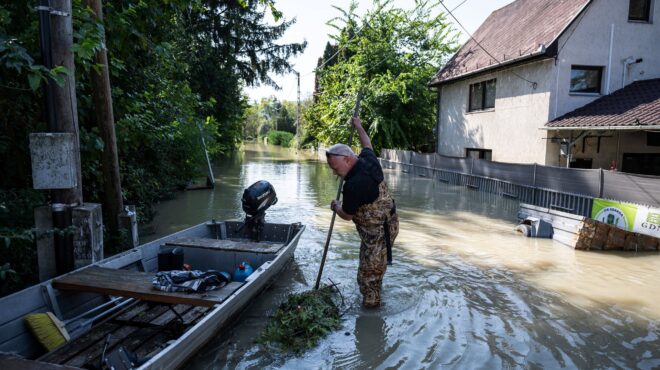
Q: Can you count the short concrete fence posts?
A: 3